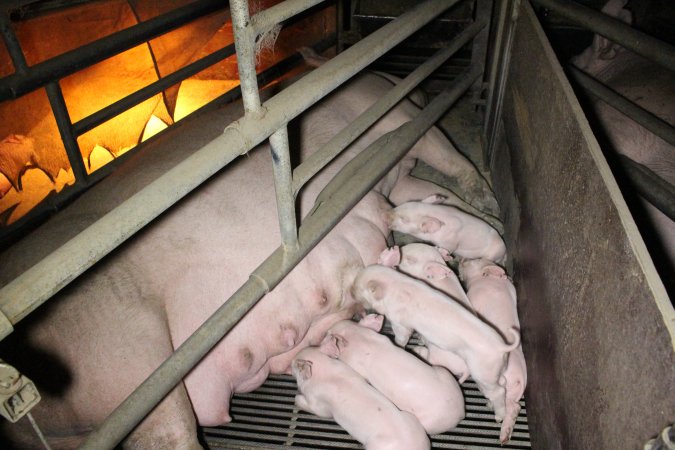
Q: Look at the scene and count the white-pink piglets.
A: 6